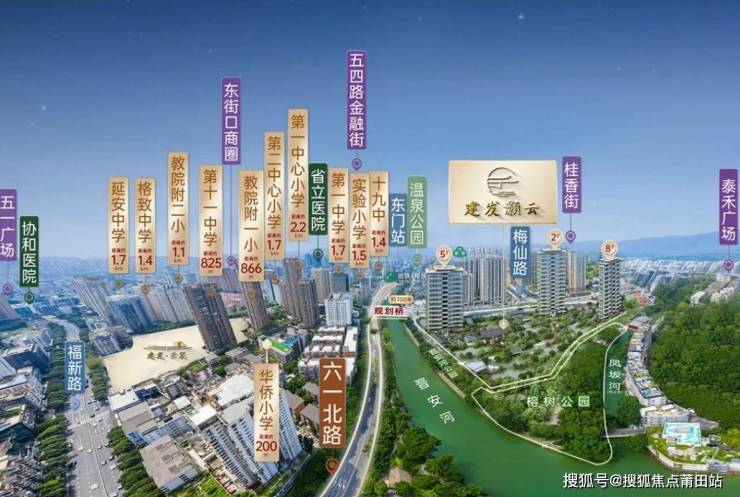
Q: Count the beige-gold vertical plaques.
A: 11